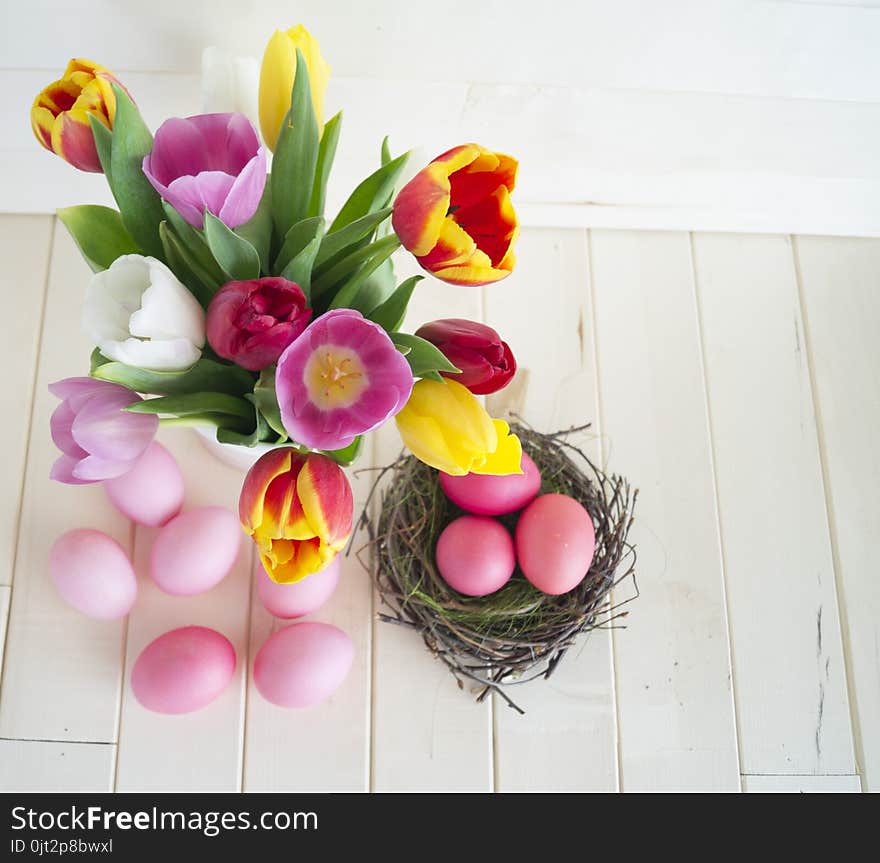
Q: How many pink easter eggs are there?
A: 9